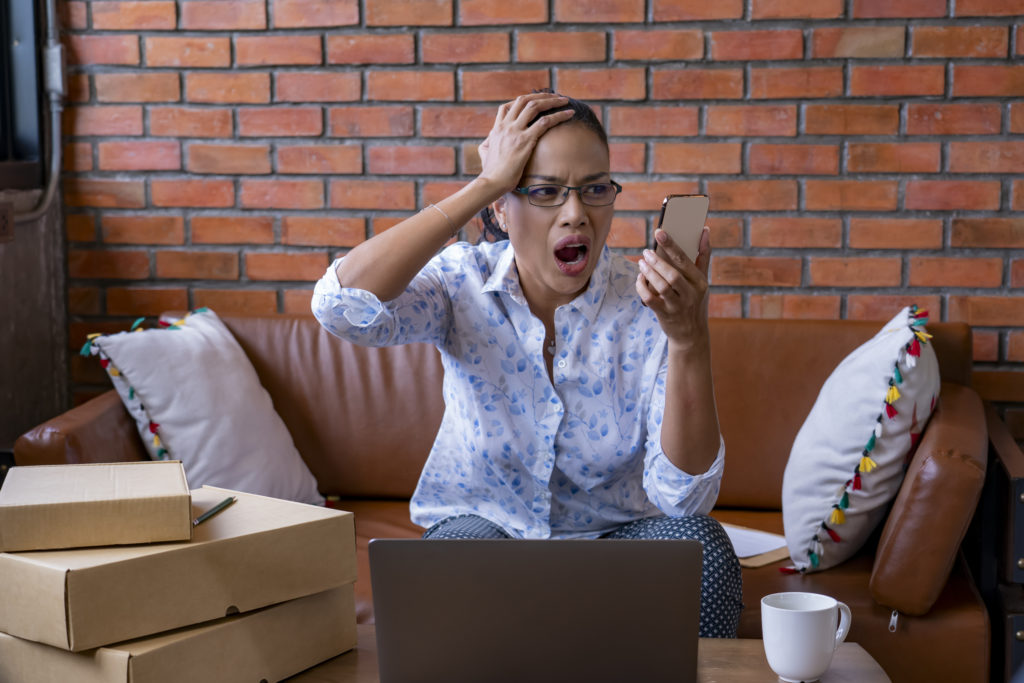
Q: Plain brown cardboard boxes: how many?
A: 3